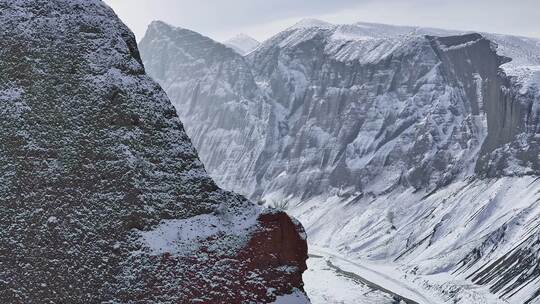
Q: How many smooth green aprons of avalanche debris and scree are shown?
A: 0